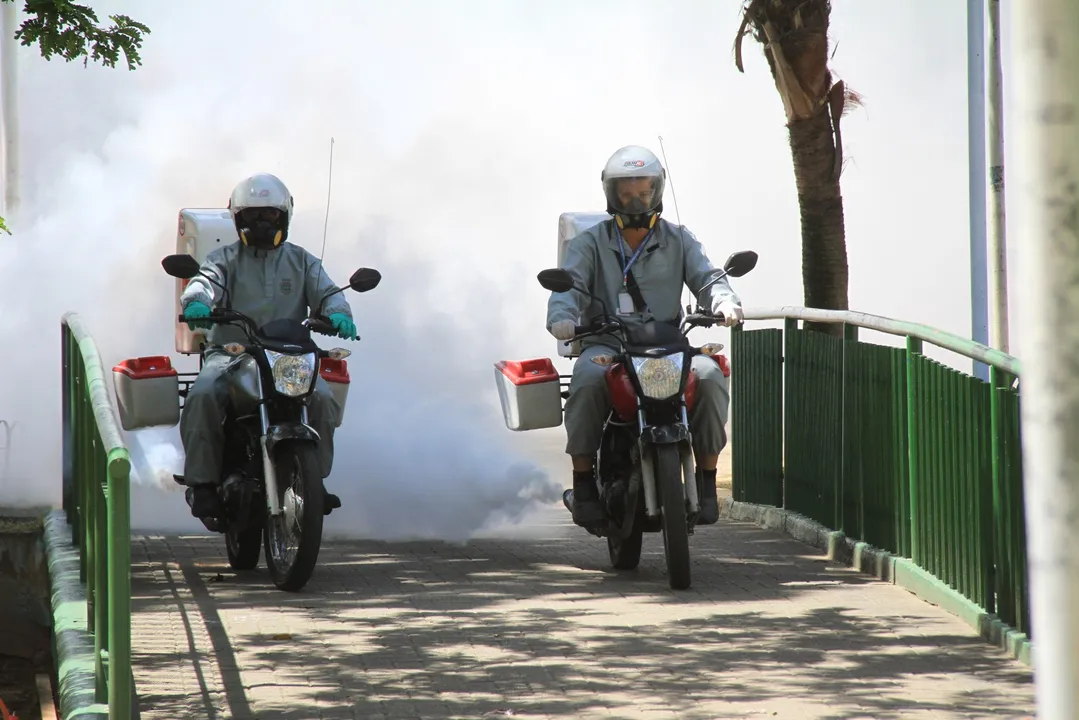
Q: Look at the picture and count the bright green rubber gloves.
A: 2